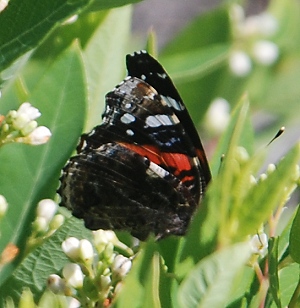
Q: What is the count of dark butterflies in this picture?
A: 1